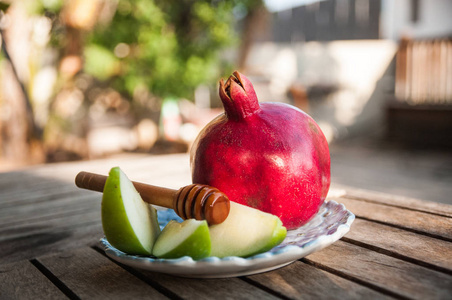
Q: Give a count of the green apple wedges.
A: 3